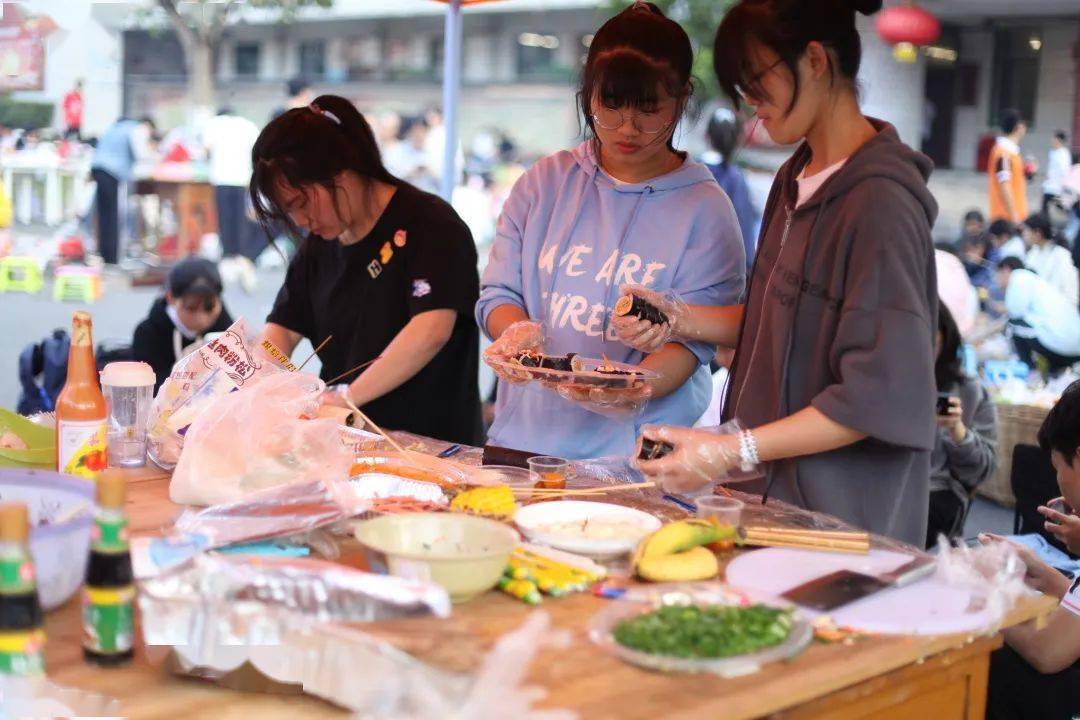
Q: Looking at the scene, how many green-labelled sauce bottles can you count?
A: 2